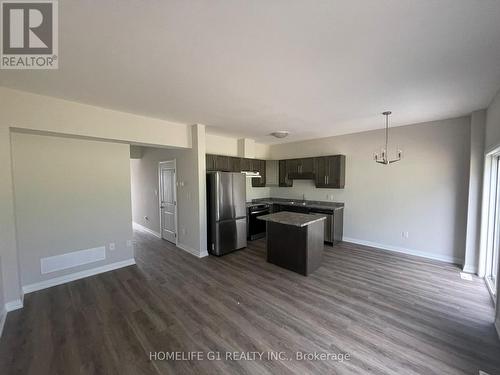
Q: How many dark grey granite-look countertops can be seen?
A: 2